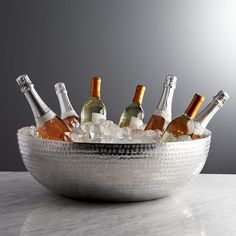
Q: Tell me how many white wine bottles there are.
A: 3